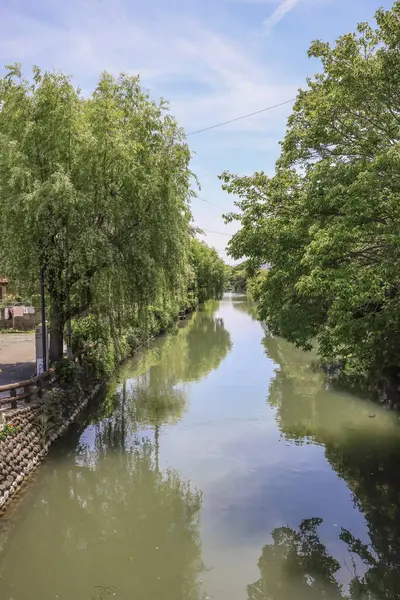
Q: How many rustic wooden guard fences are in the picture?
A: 1